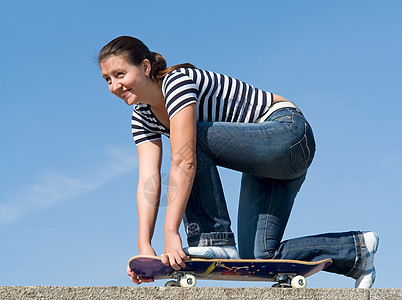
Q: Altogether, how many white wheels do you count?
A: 2